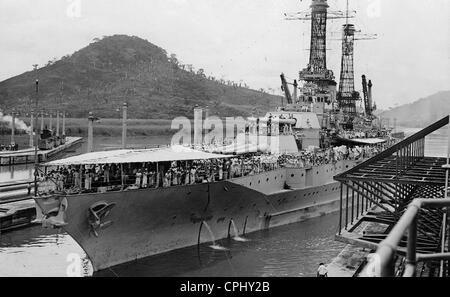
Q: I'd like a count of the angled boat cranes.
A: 2